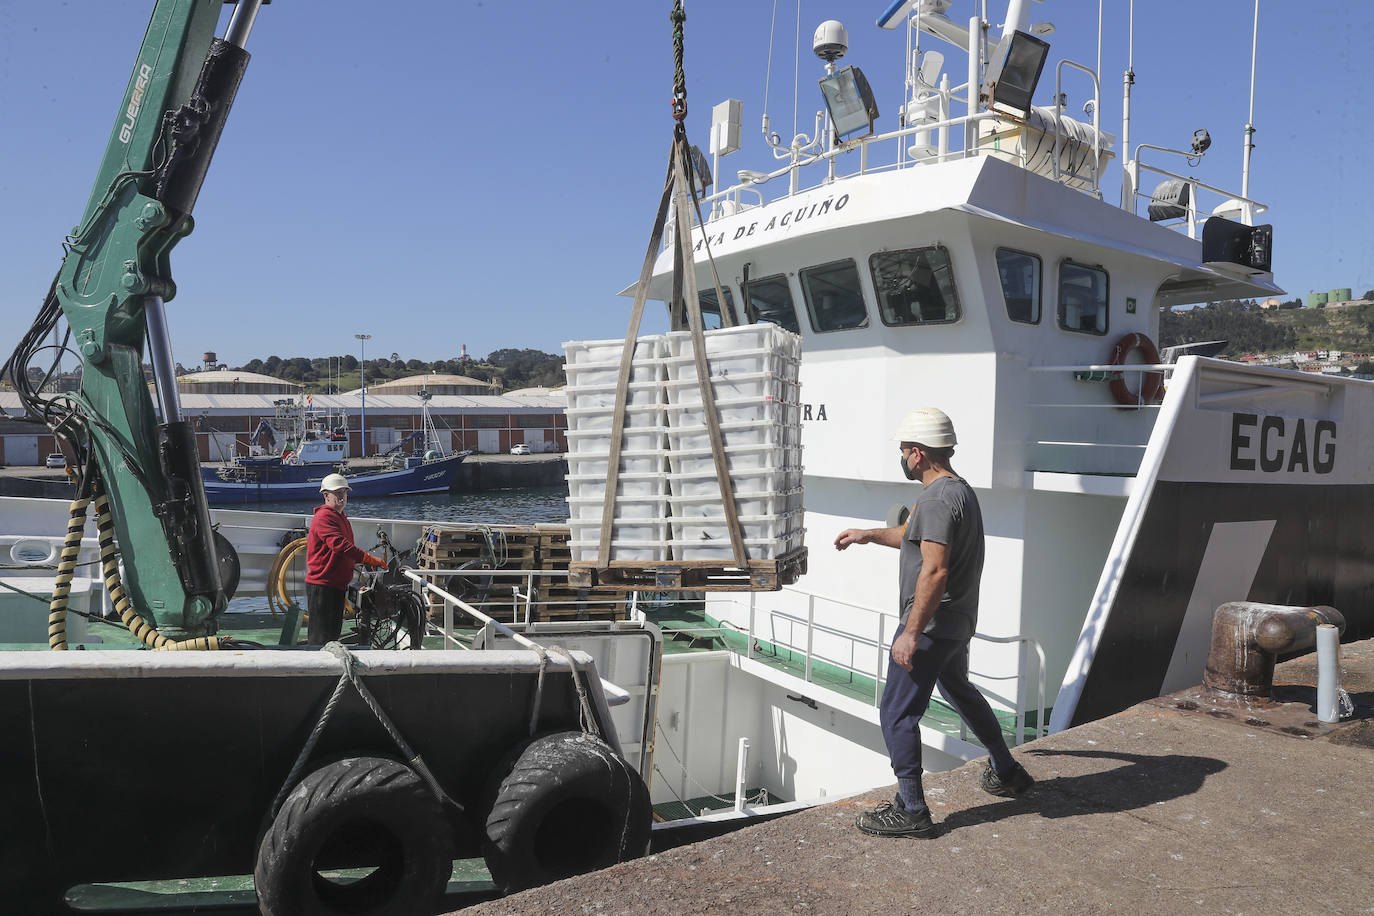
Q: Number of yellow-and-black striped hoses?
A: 2